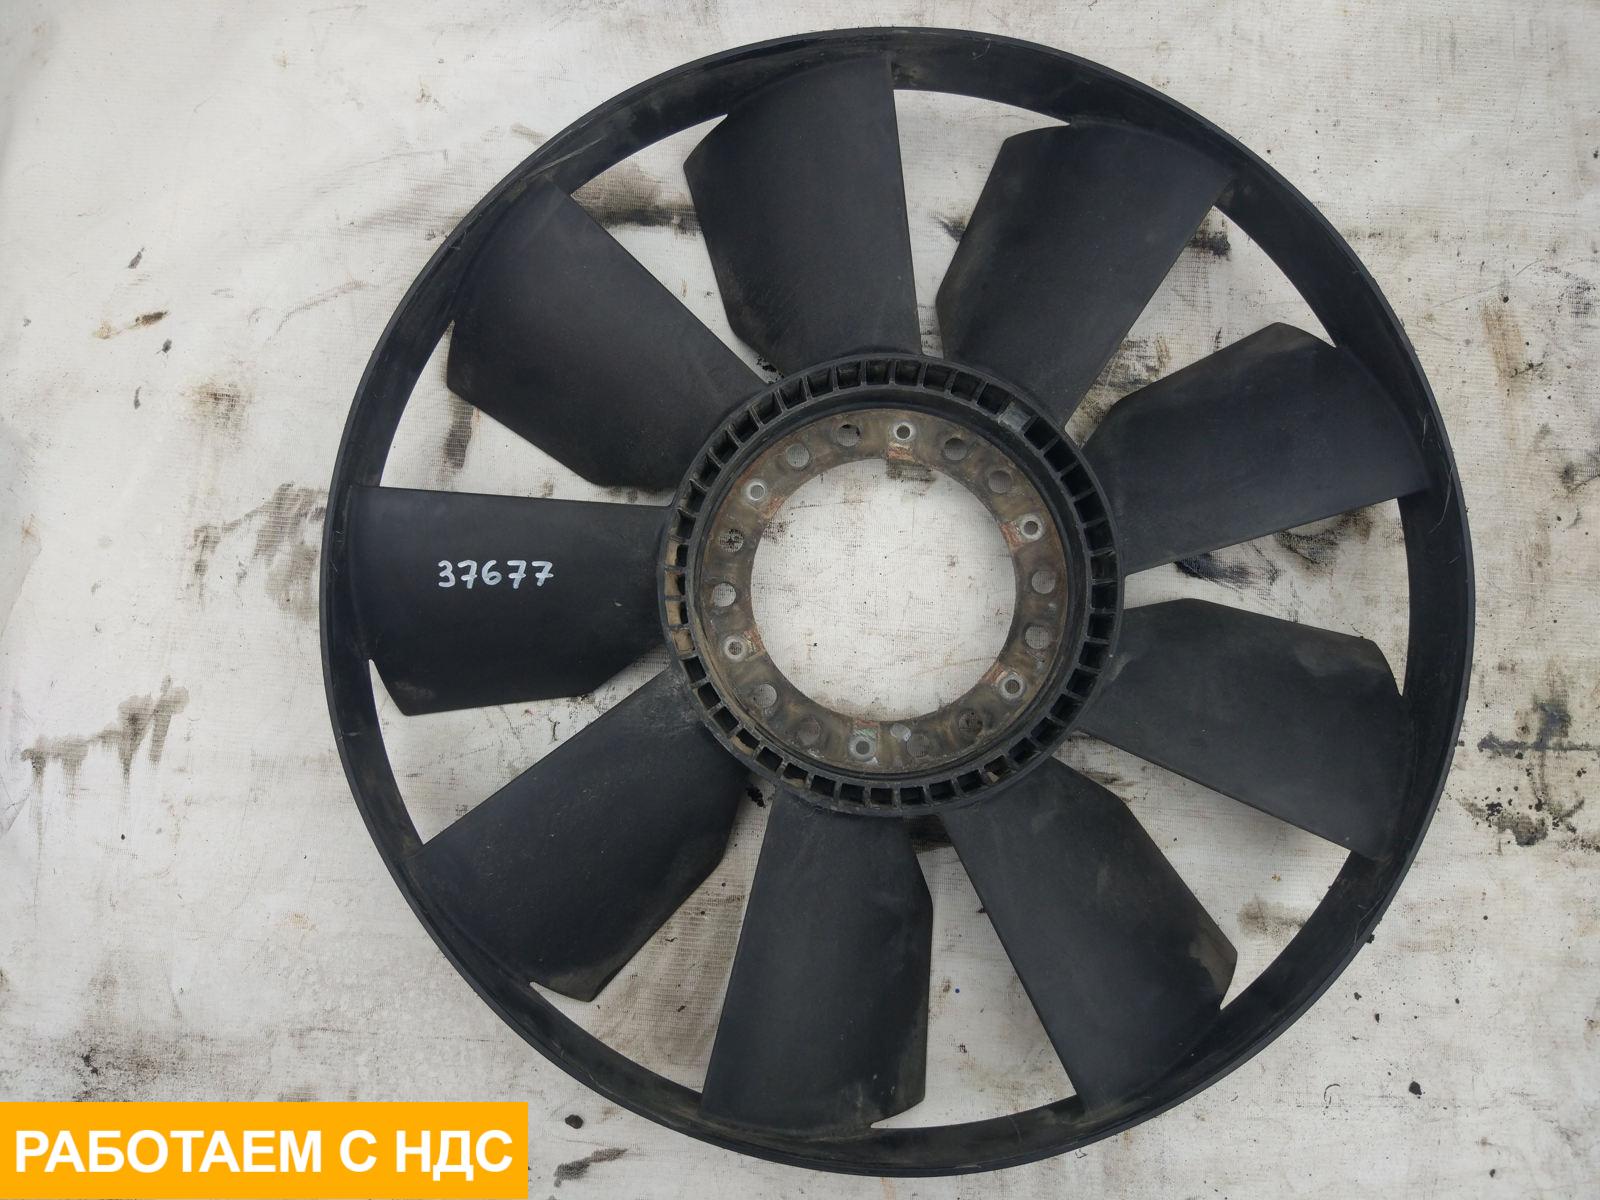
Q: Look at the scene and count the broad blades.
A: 9